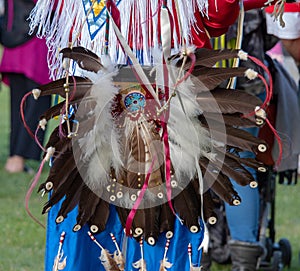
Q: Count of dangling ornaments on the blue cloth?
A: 6